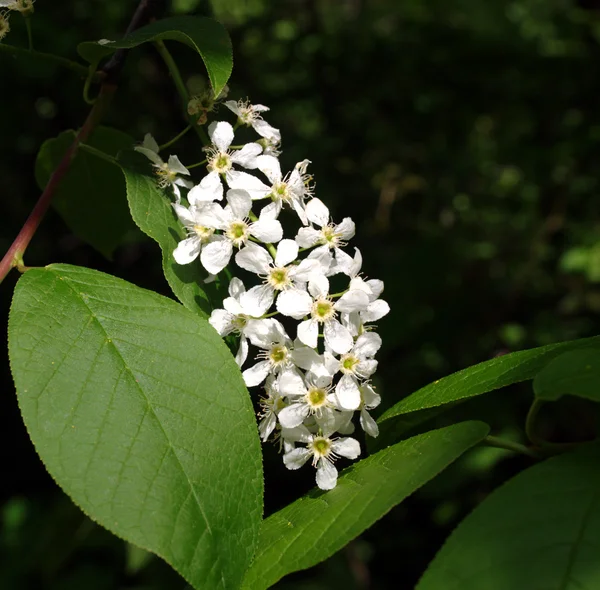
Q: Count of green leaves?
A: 8